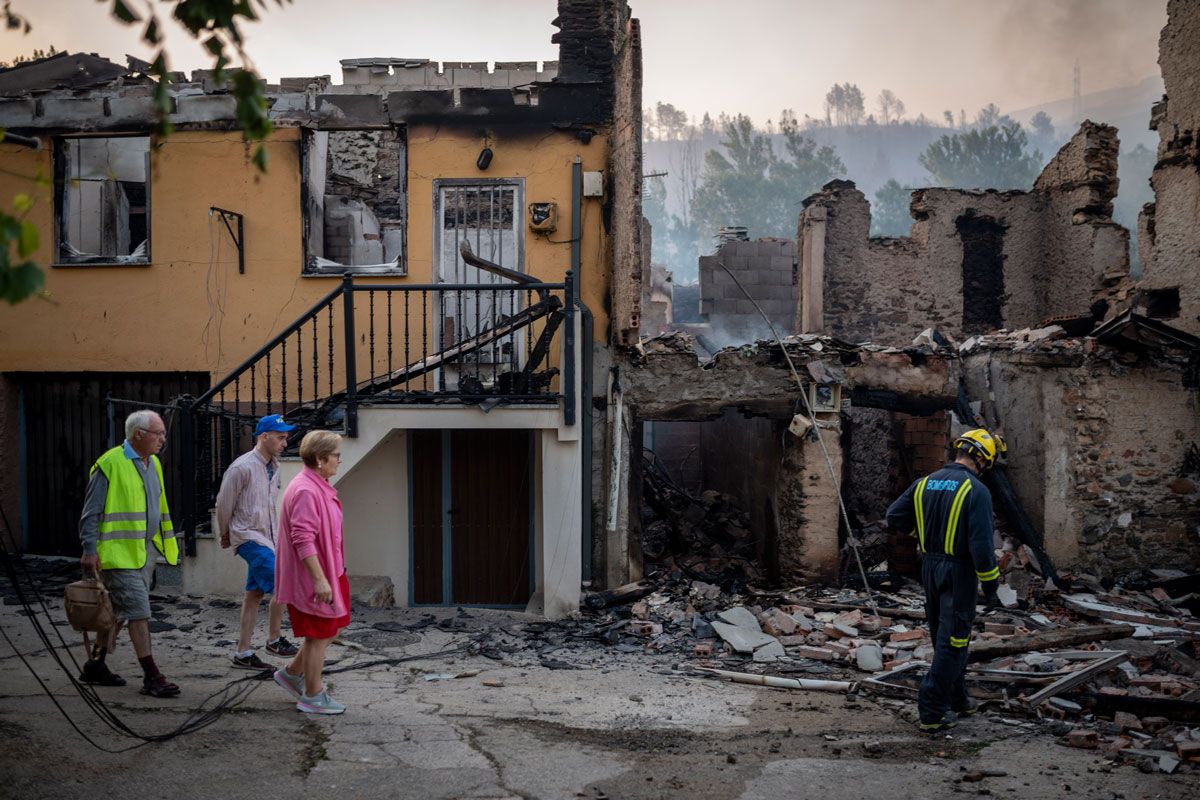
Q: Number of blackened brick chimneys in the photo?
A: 1